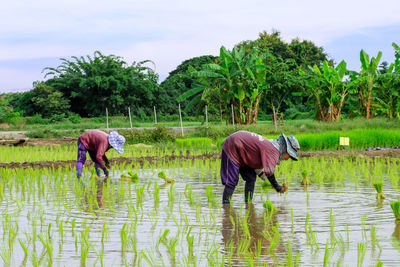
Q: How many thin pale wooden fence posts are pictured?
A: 7